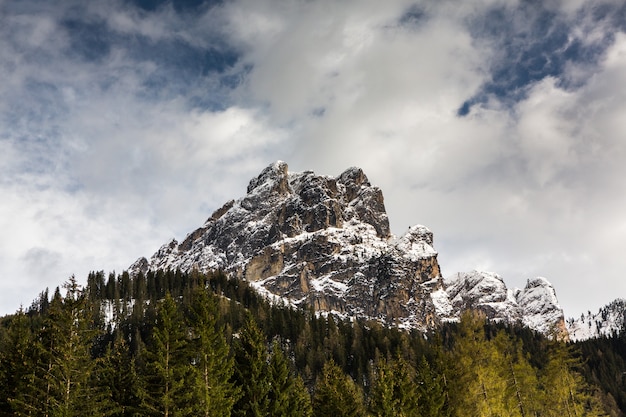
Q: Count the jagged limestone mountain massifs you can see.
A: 1